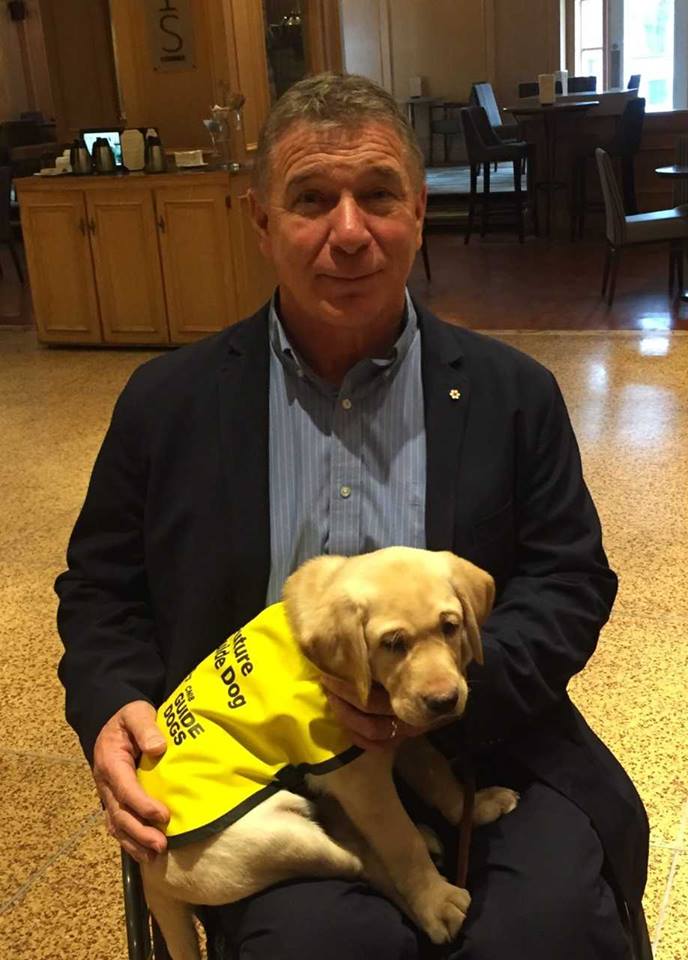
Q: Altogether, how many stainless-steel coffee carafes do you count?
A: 3